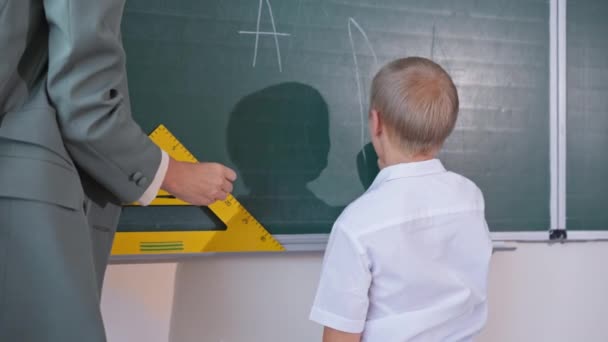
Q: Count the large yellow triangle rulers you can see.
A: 1